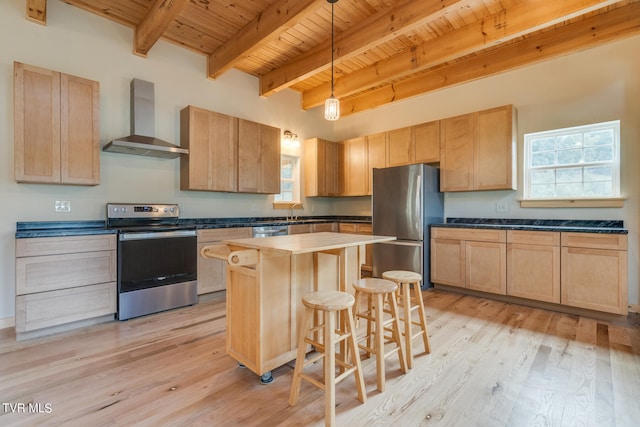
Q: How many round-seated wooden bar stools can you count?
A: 3